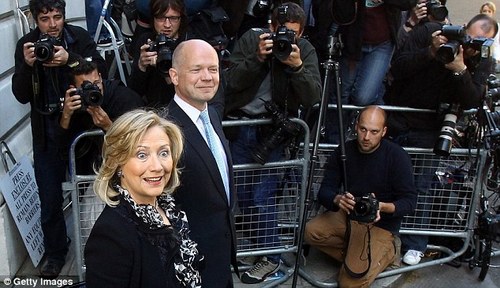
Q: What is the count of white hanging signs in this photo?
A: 1